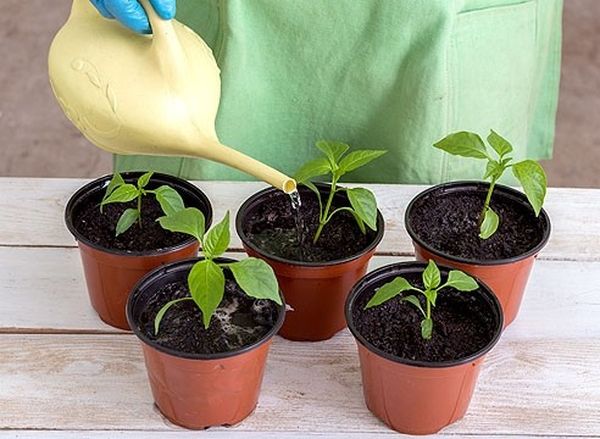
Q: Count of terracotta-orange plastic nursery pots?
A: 5